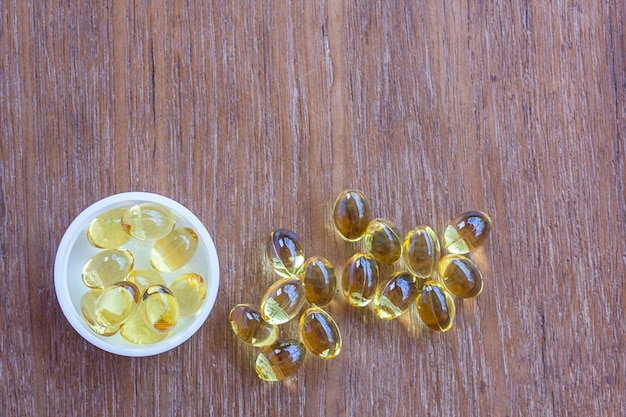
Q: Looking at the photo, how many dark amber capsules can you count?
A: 14